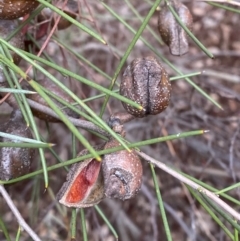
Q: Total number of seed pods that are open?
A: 1